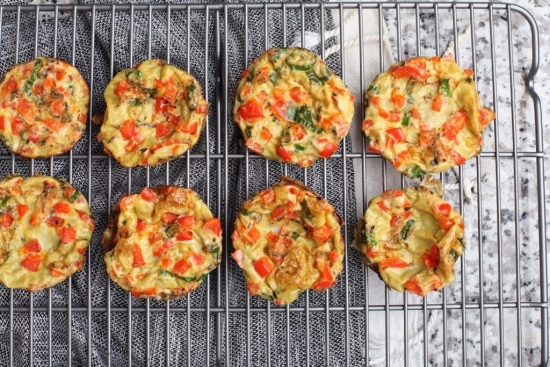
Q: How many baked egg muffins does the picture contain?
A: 8